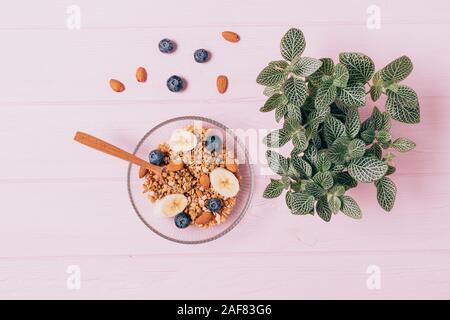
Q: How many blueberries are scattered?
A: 3